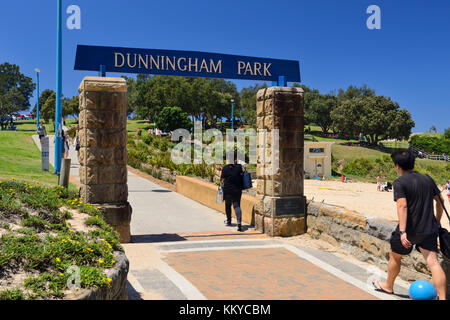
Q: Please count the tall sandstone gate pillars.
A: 2